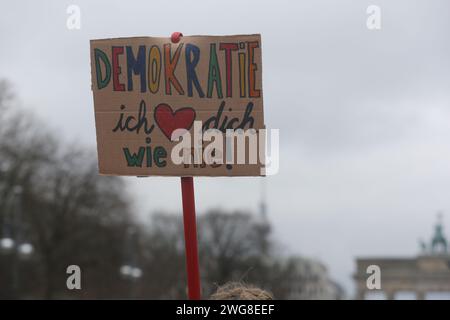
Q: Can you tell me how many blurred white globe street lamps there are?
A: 4